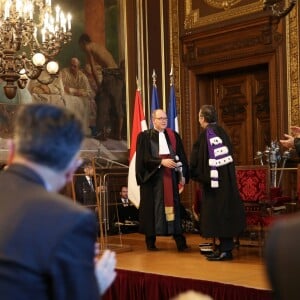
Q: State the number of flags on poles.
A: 3